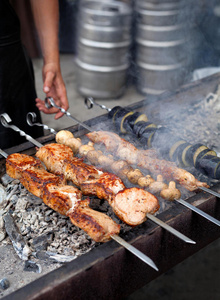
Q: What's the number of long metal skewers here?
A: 5